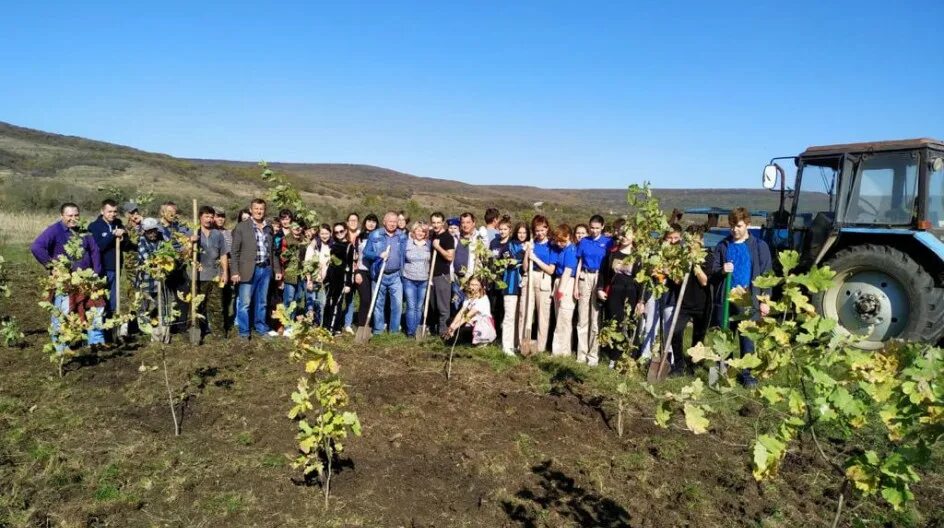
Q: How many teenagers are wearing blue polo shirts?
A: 3